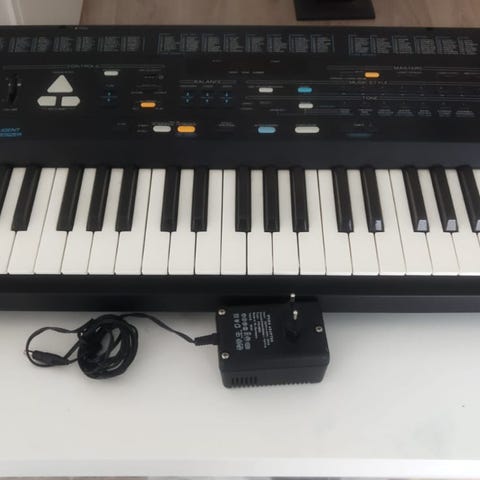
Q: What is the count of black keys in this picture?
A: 15